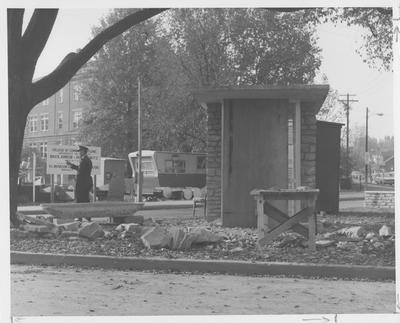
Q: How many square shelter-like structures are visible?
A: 1